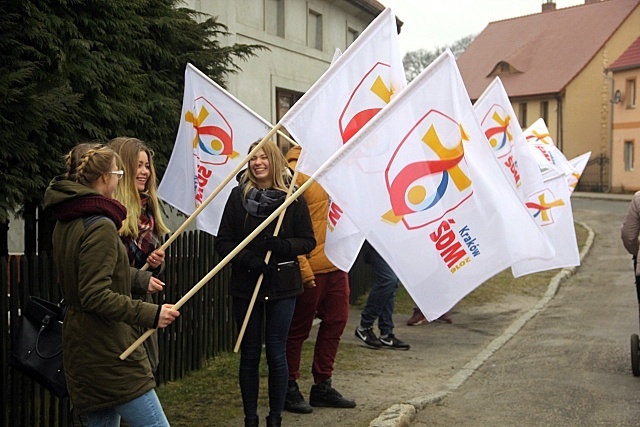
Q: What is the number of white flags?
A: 8